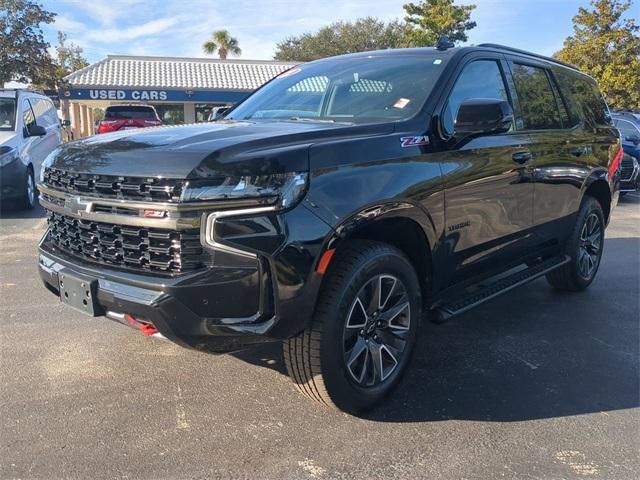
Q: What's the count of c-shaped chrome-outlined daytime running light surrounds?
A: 1